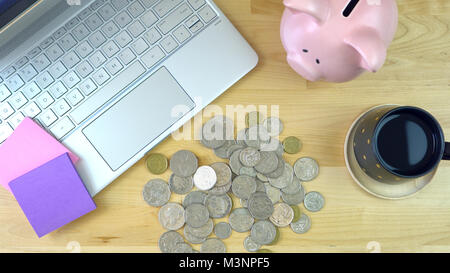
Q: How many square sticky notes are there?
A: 2